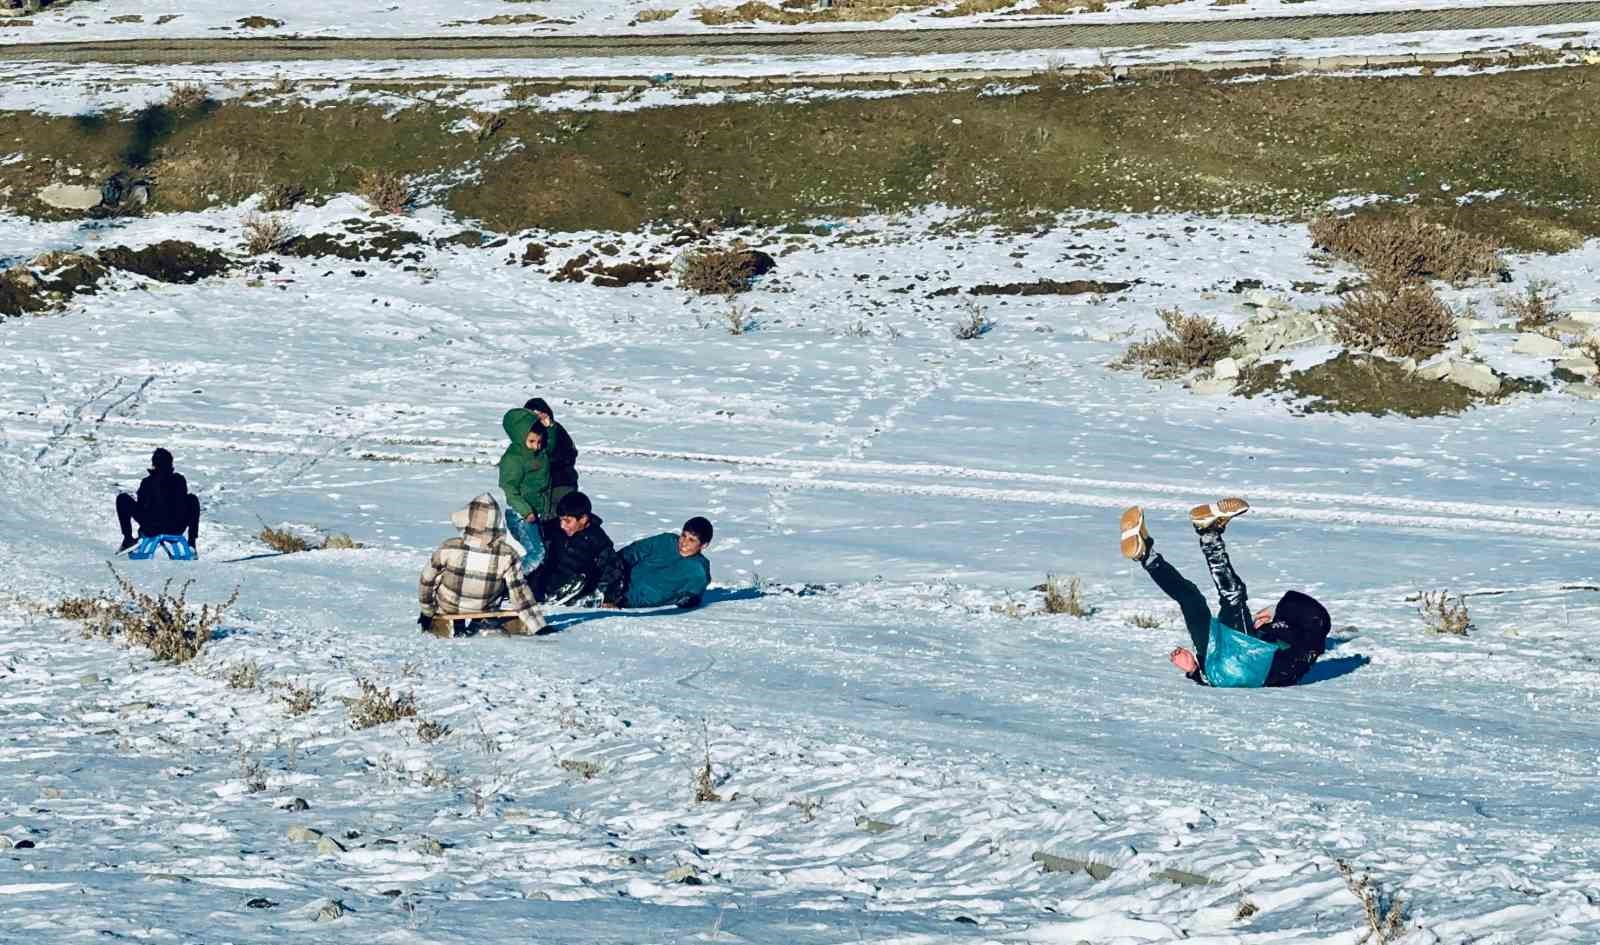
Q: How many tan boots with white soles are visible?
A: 2